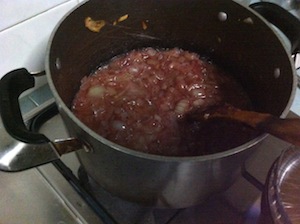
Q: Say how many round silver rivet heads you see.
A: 3